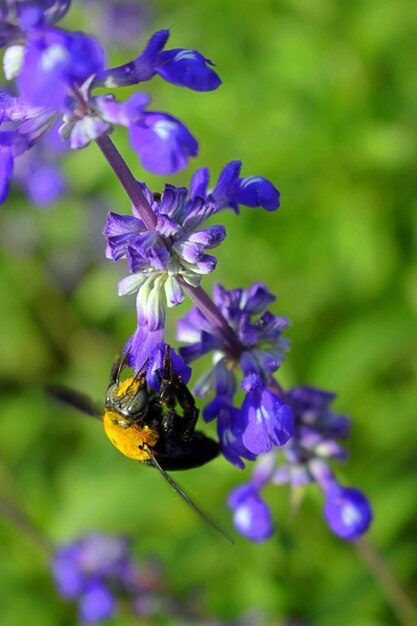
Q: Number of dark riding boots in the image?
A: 0